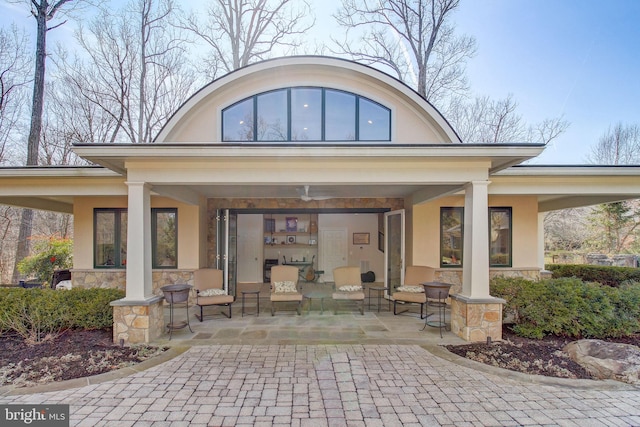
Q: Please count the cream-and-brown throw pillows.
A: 4